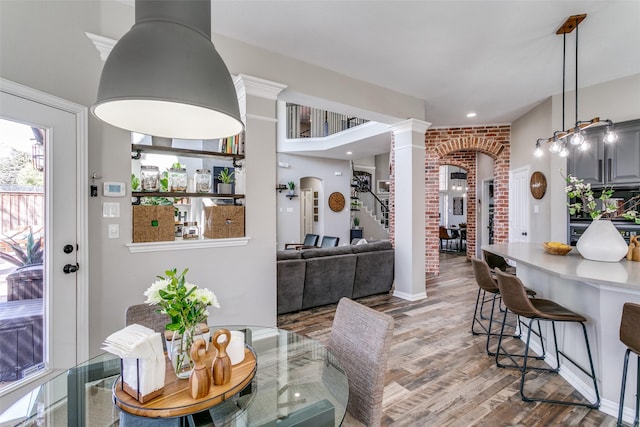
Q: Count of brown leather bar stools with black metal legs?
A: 4